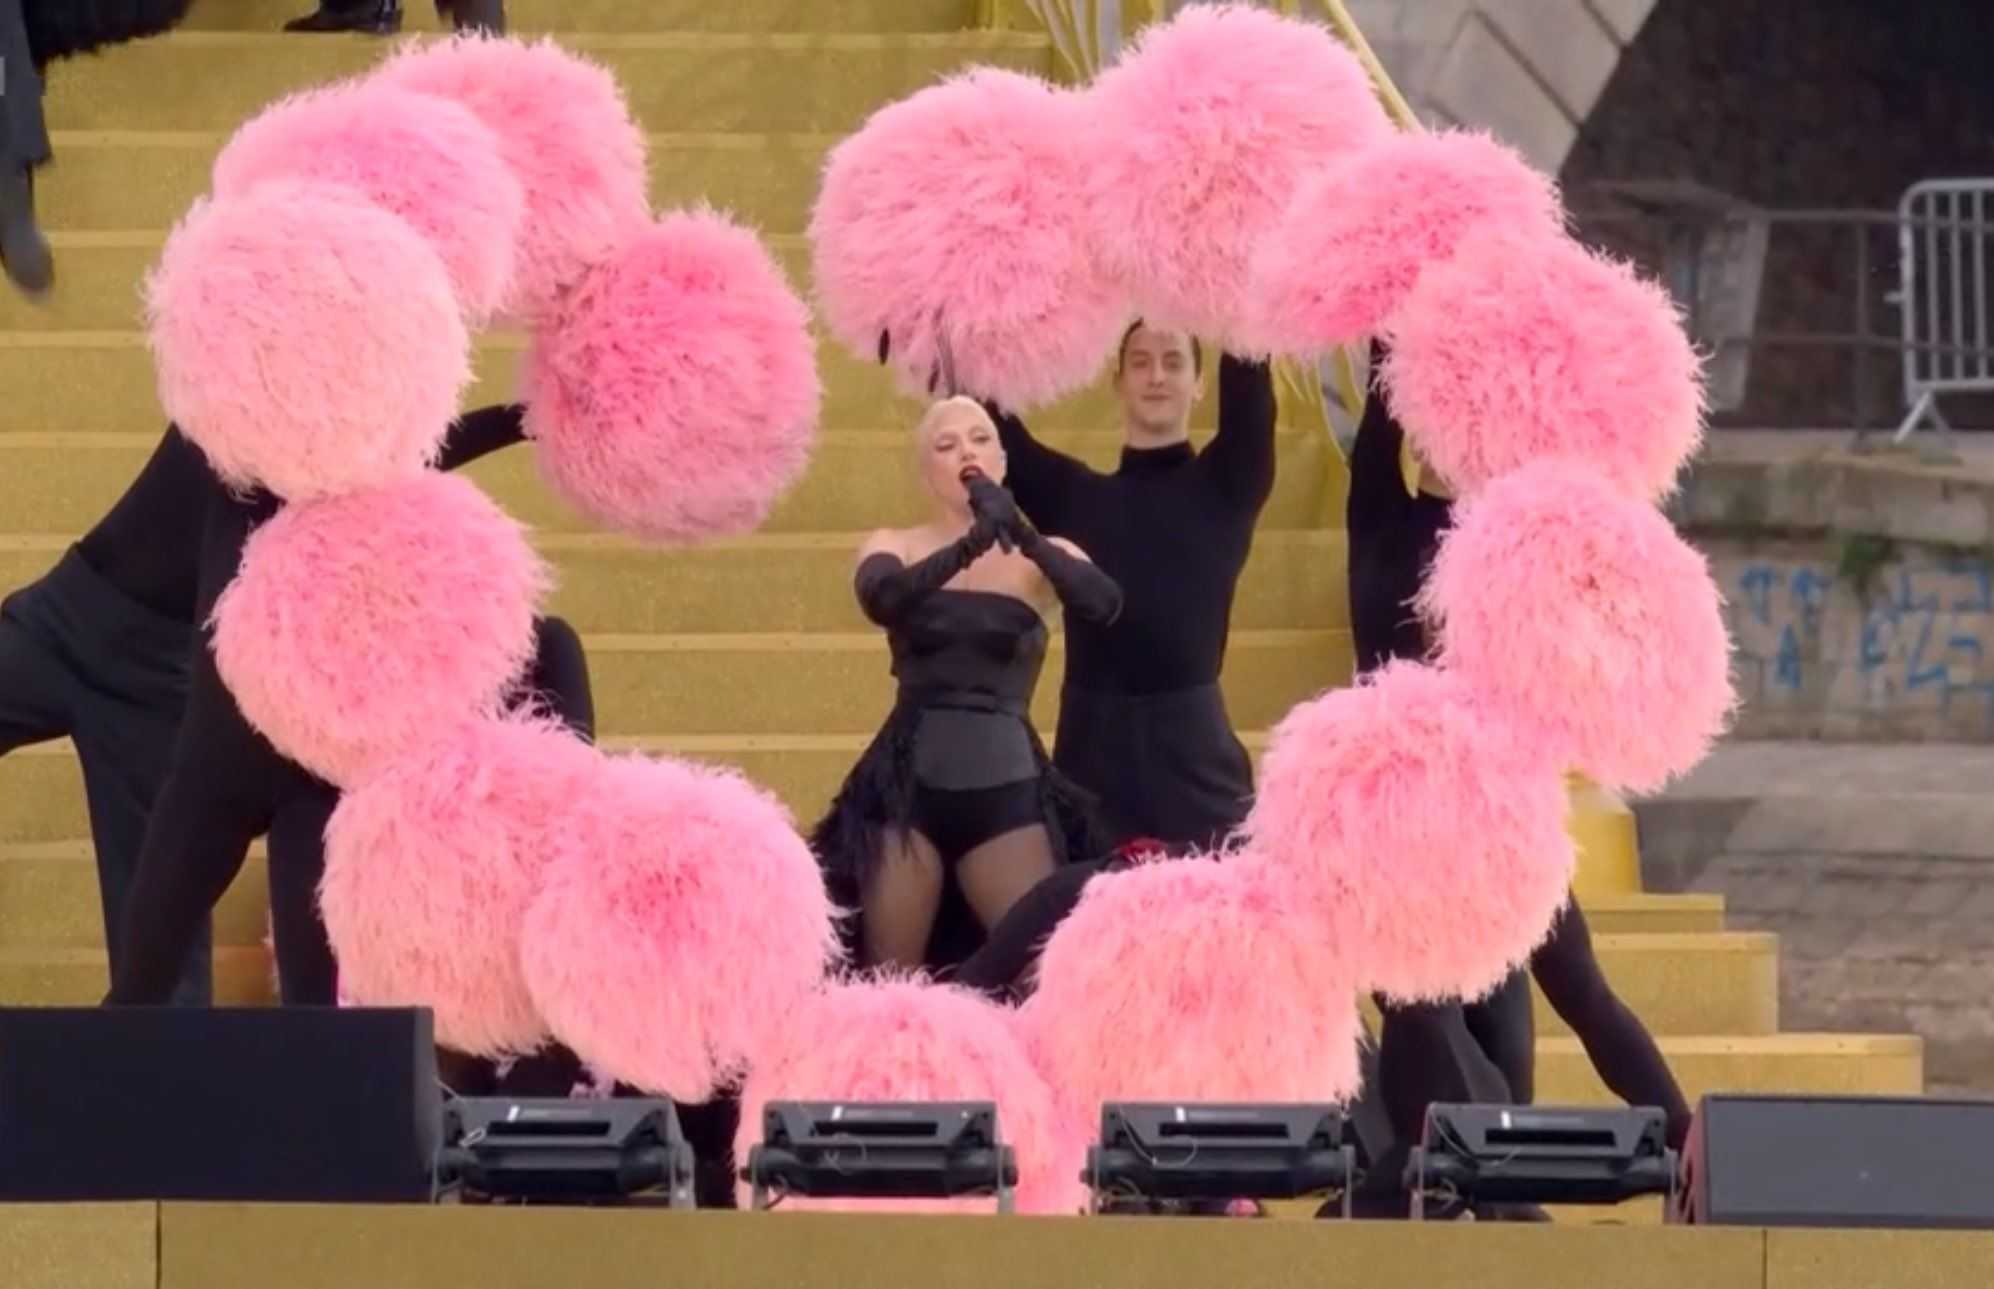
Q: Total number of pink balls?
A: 15